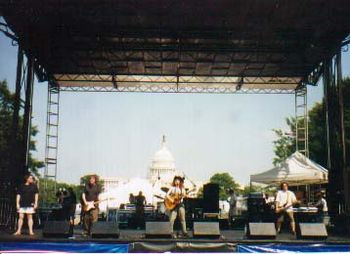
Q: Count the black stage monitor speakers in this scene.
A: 6